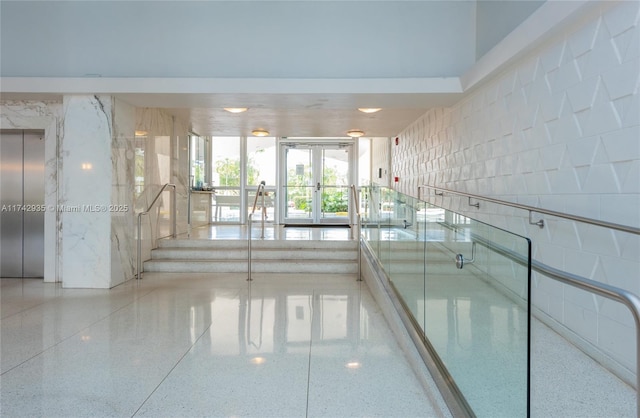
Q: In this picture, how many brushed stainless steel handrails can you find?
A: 5